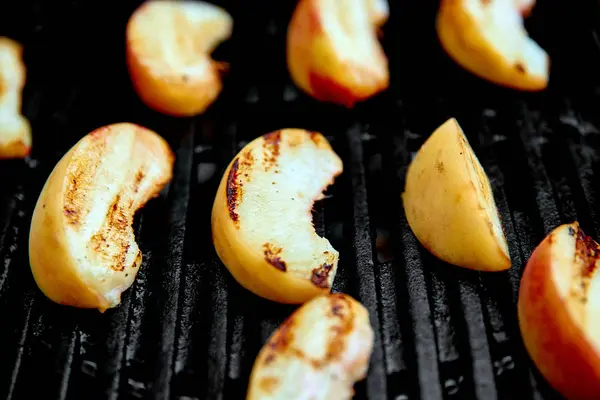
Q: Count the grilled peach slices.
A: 9